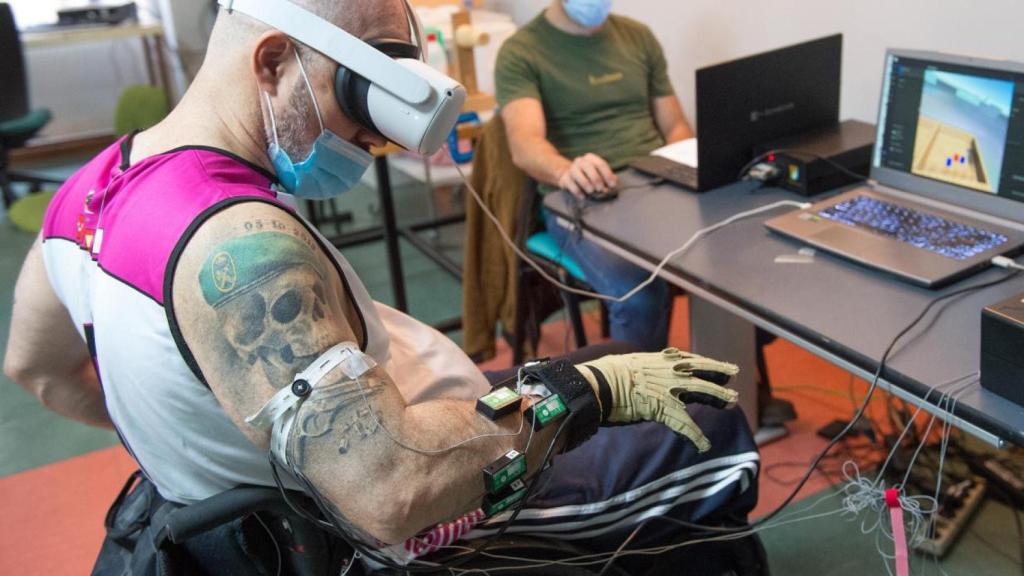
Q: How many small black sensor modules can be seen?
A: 4